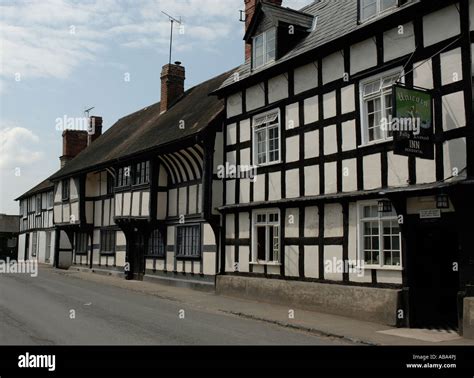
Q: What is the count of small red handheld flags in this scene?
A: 0